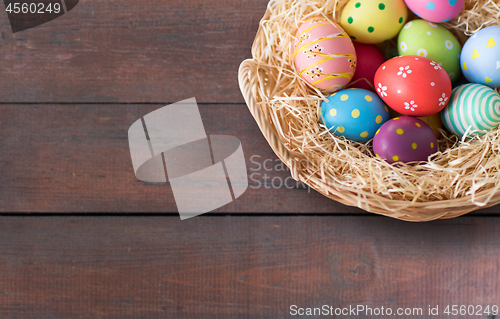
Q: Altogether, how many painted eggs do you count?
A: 11